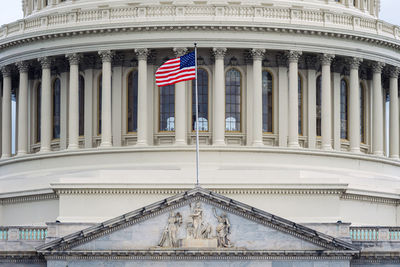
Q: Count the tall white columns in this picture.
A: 14